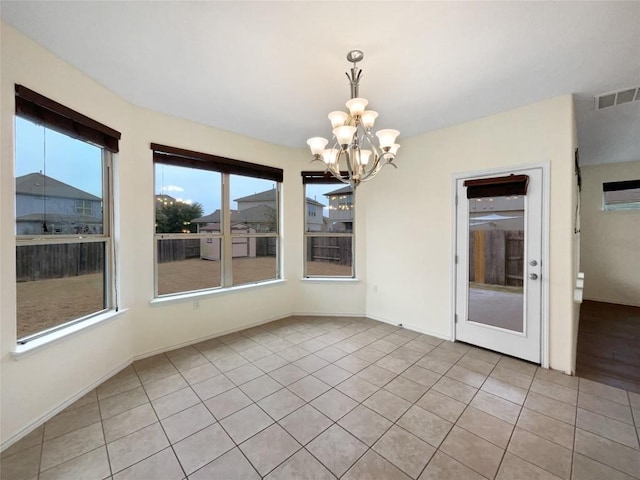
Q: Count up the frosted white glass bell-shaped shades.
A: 9